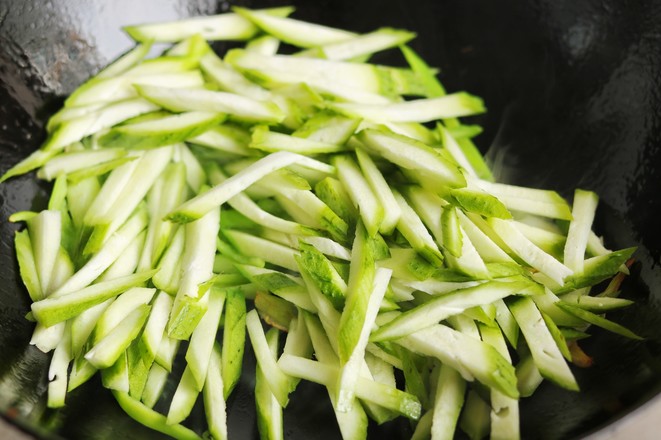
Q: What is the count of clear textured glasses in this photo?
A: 0